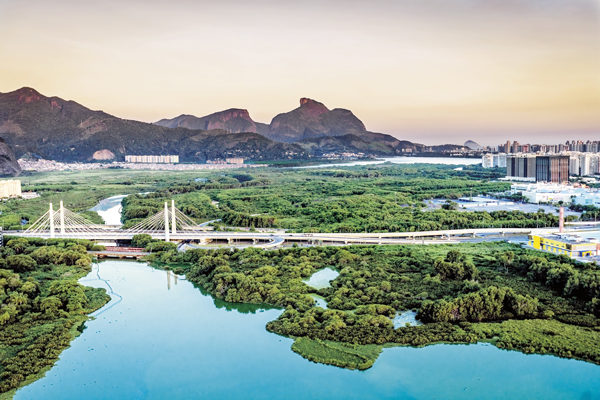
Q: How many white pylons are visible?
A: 4